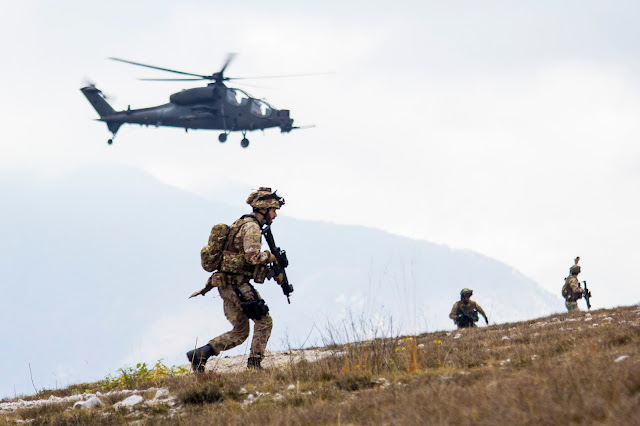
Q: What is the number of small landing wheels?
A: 3